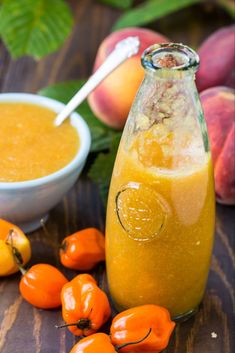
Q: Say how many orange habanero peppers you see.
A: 6